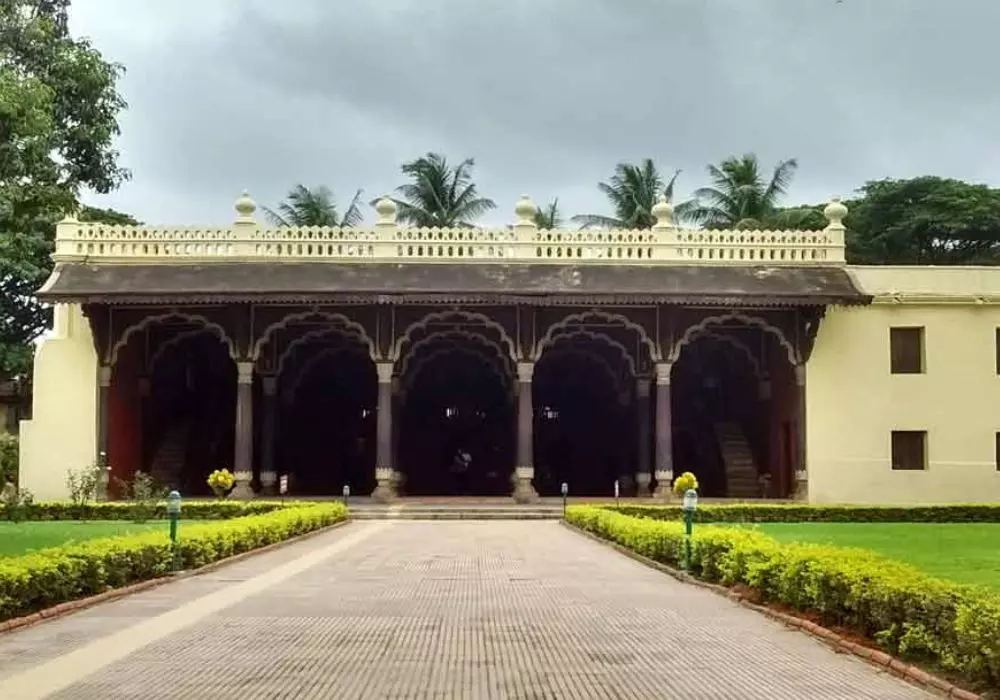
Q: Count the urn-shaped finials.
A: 5